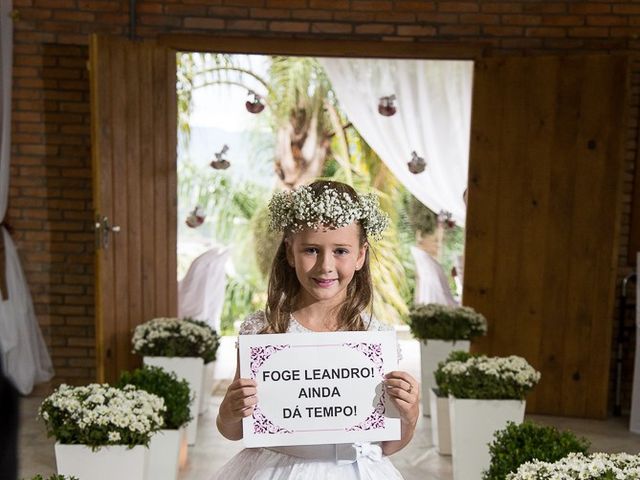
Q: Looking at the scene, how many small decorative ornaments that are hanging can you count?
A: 6